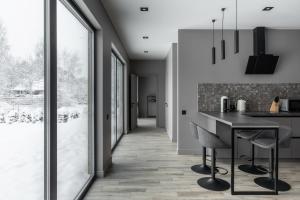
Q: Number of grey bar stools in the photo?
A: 4